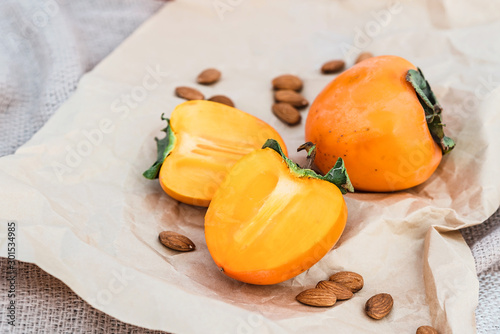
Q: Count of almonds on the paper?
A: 14